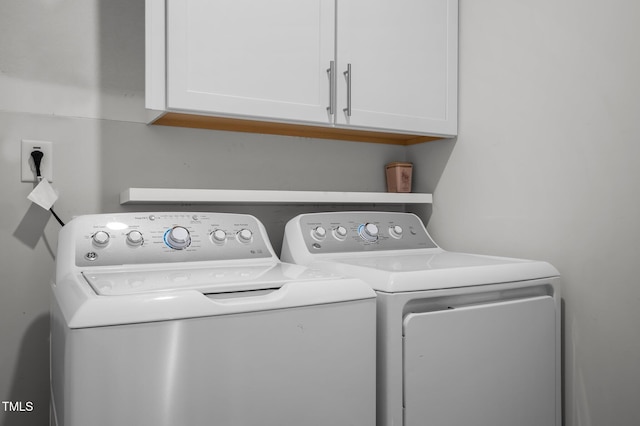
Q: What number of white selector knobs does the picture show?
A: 9